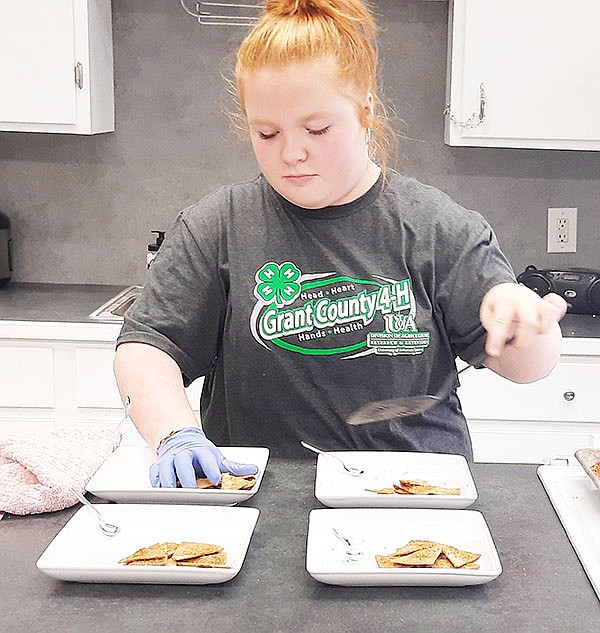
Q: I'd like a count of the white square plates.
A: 4